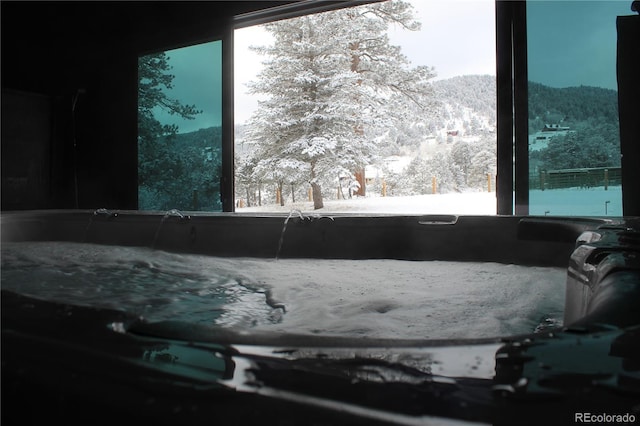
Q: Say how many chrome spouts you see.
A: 3